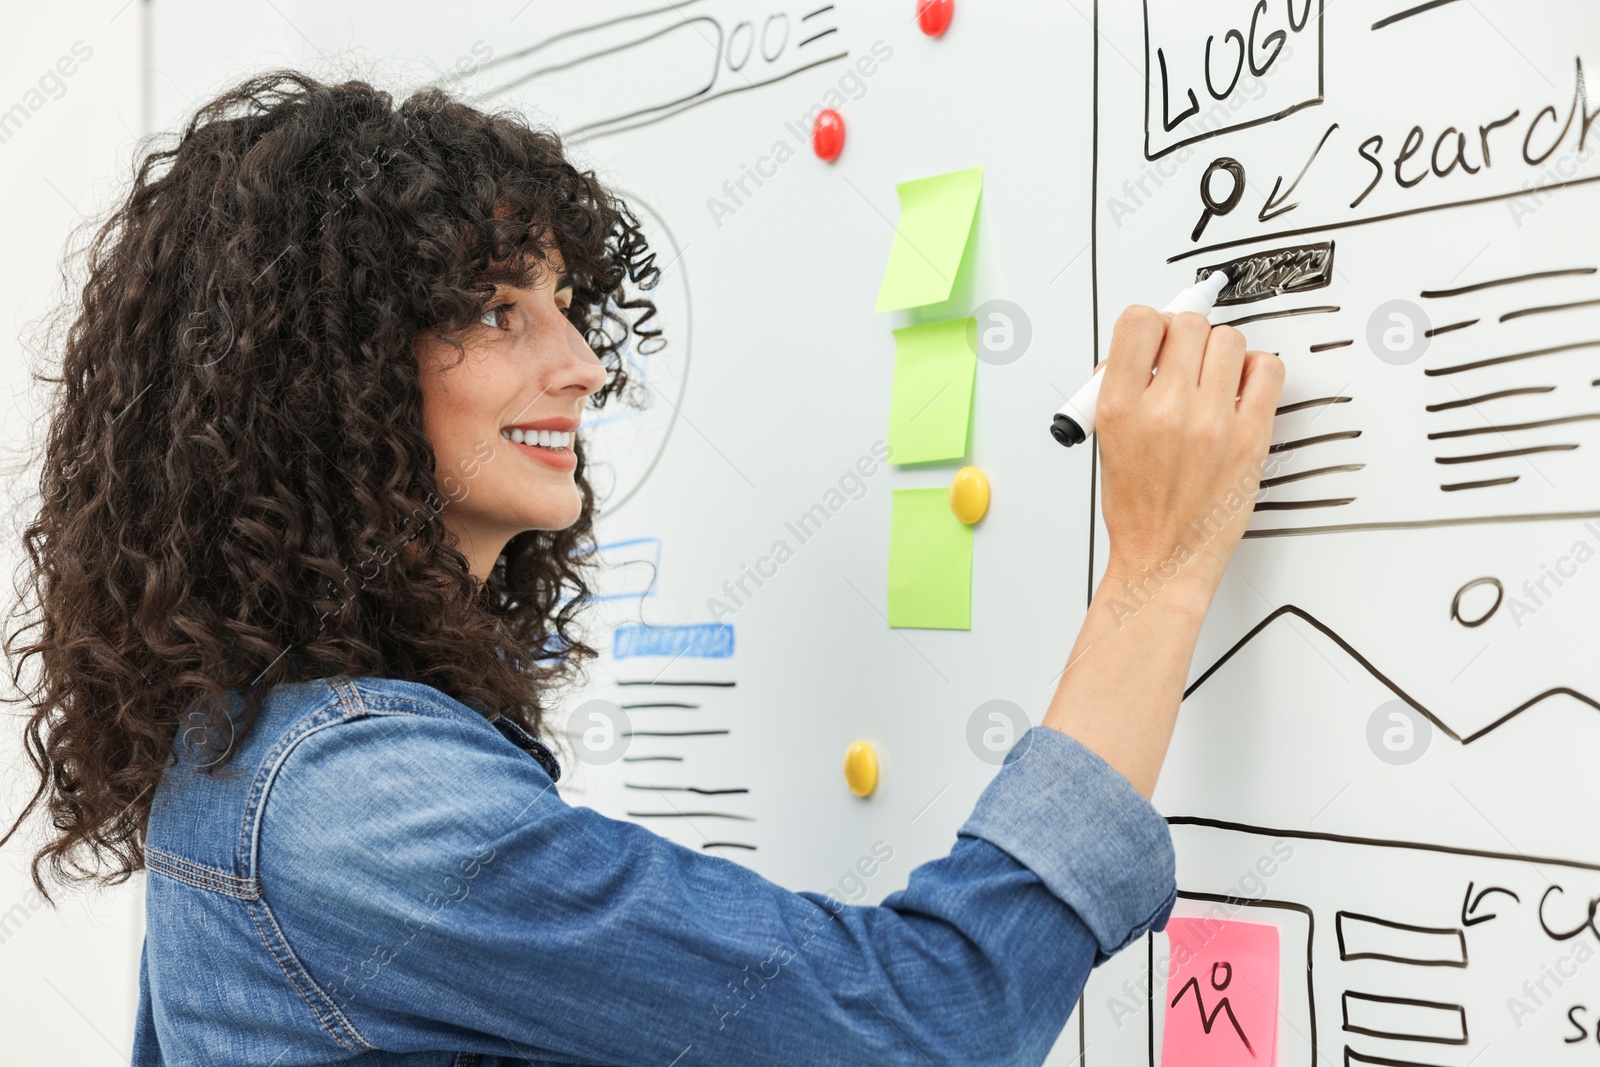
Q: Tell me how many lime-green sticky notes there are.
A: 3